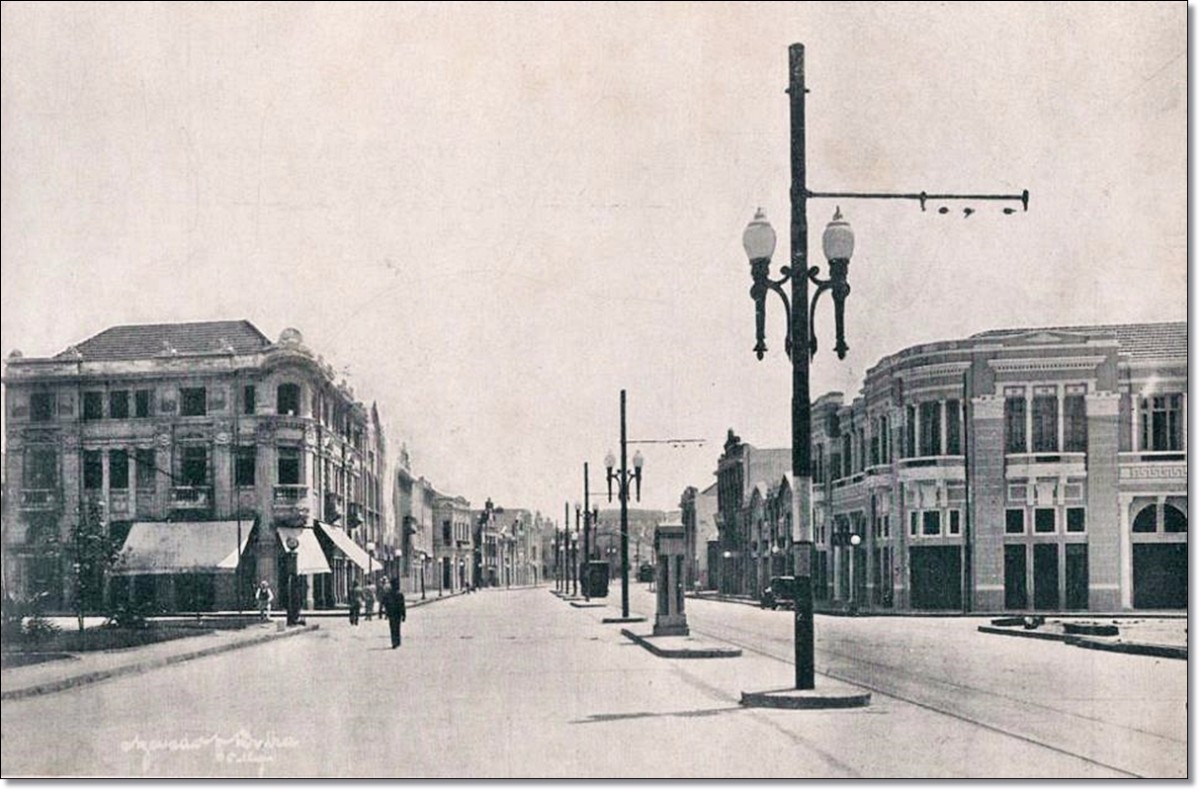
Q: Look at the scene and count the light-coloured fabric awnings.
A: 3